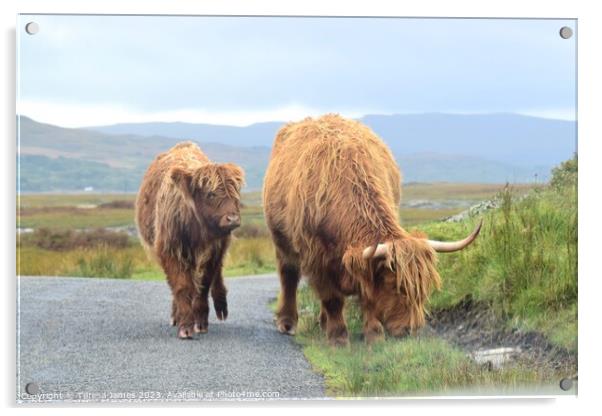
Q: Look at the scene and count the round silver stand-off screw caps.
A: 4